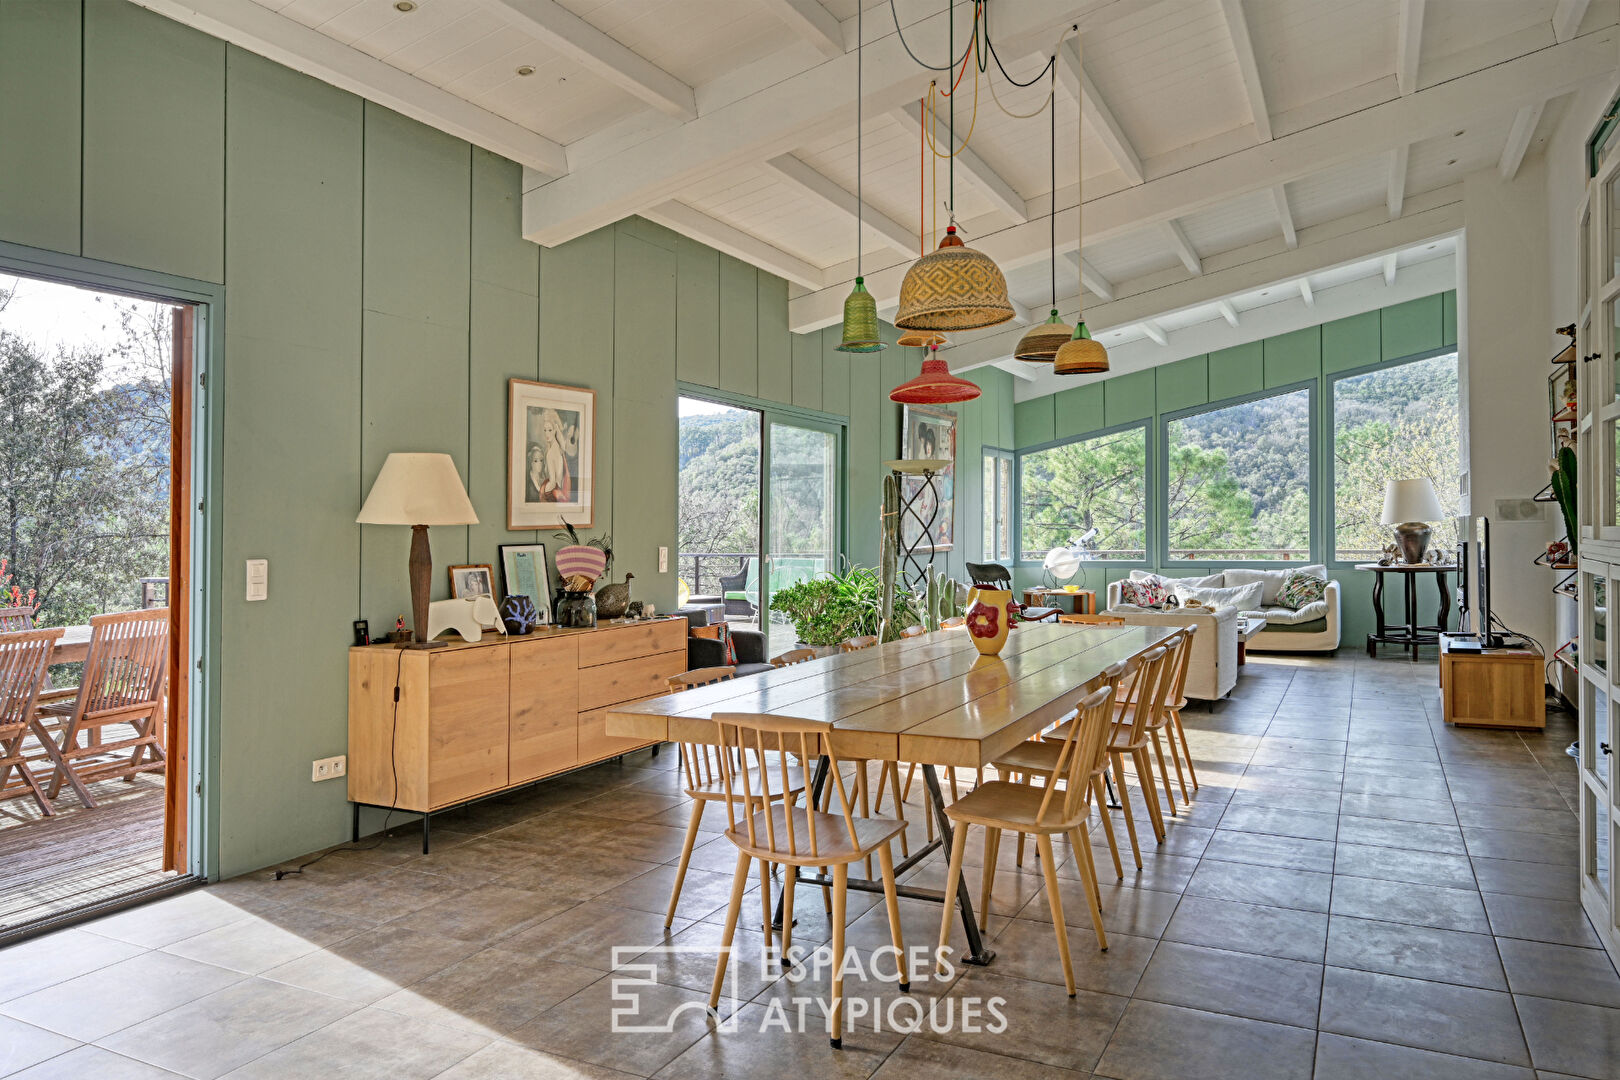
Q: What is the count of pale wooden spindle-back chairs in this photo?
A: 12